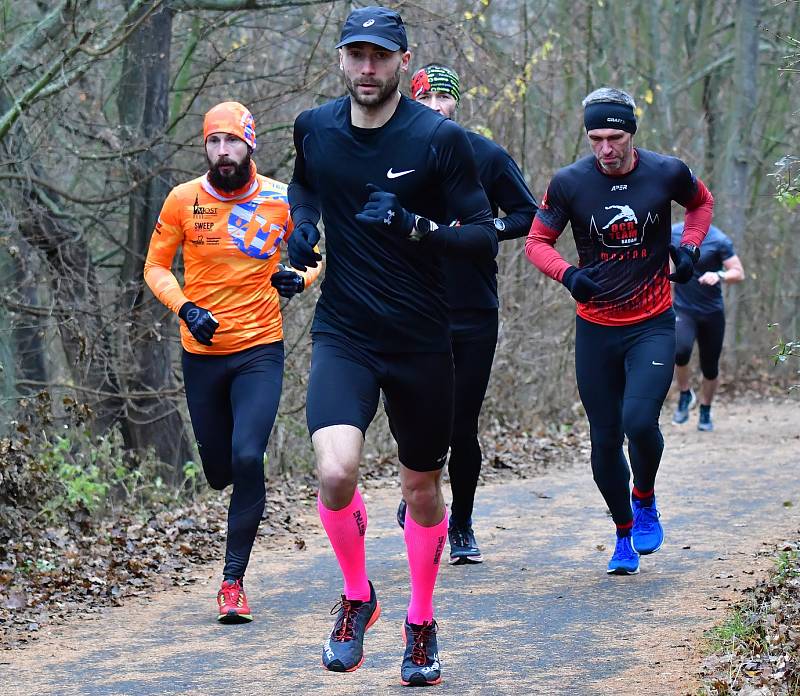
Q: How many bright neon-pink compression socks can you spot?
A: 2